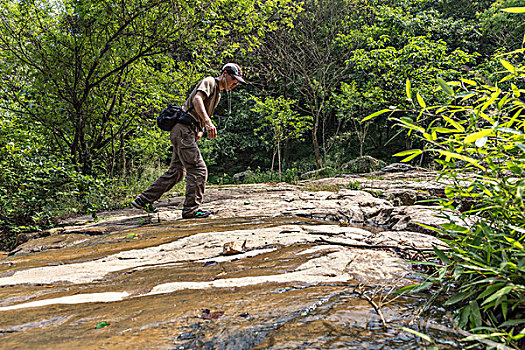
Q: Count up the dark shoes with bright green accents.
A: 2